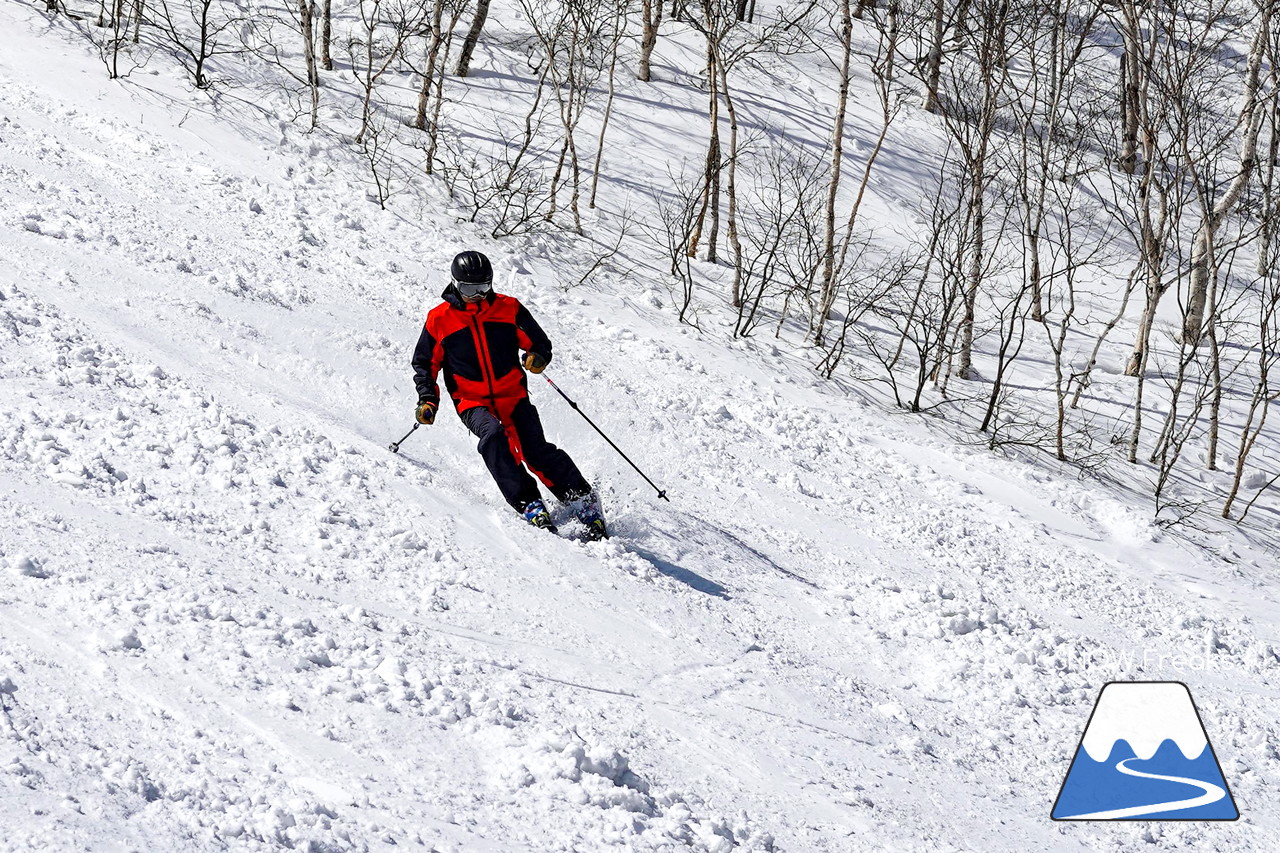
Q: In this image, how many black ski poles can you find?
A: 2